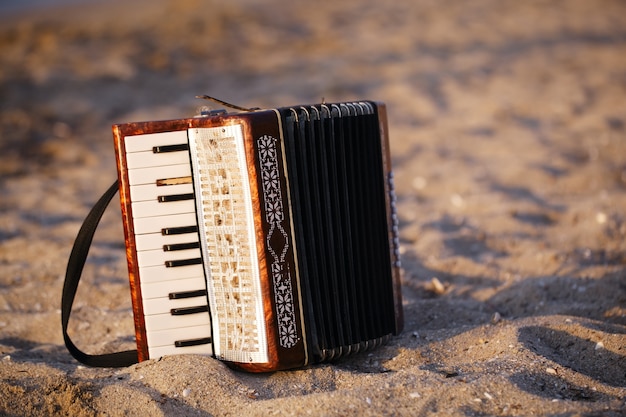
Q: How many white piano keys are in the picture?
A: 14